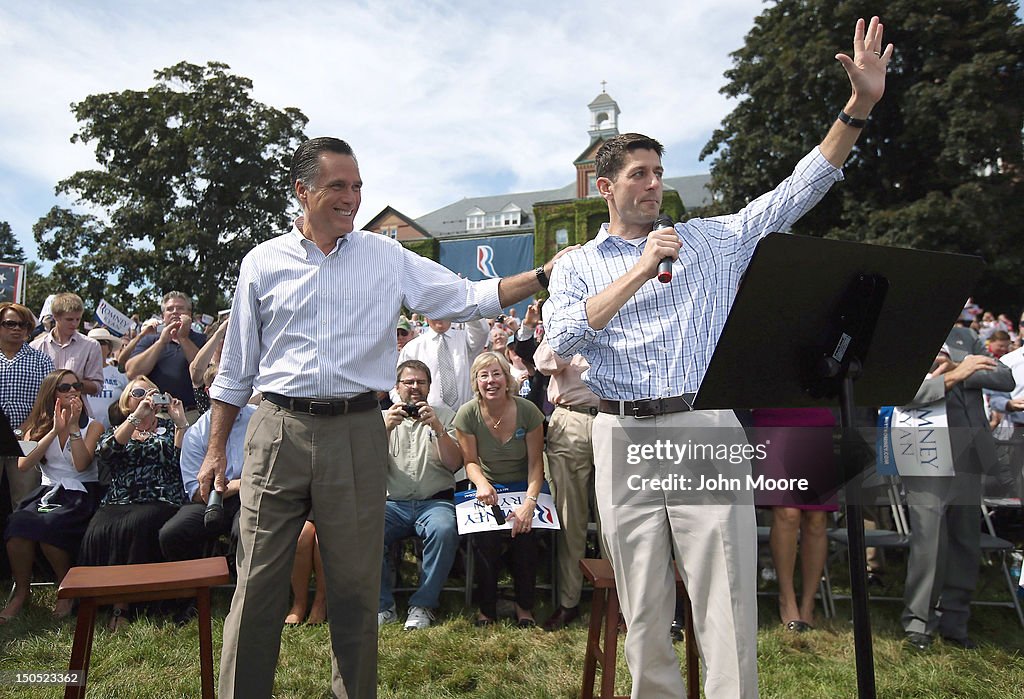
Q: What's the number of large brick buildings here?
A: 1